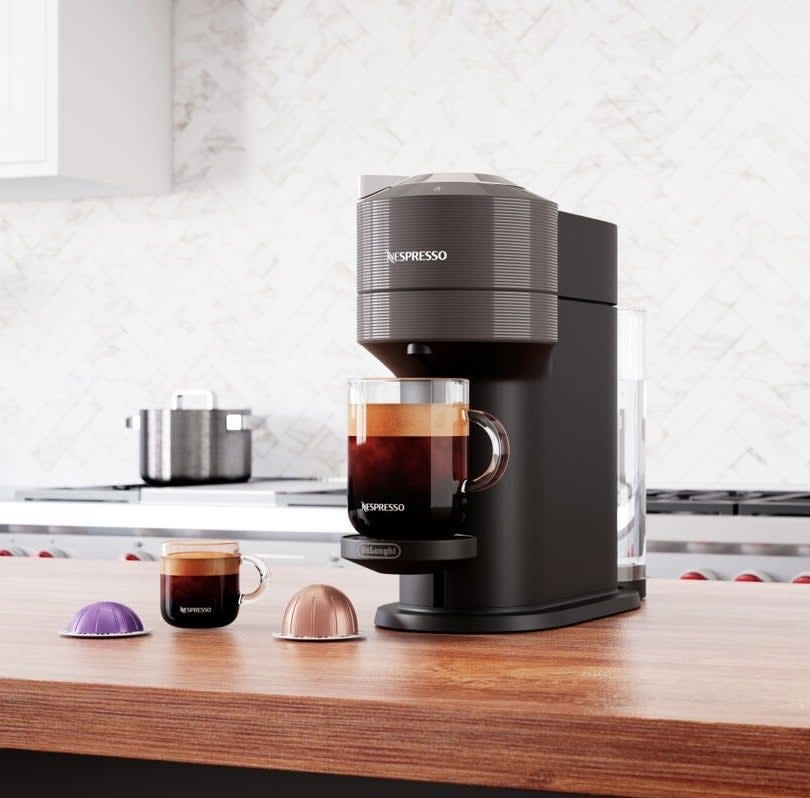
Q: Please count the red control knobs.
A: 6